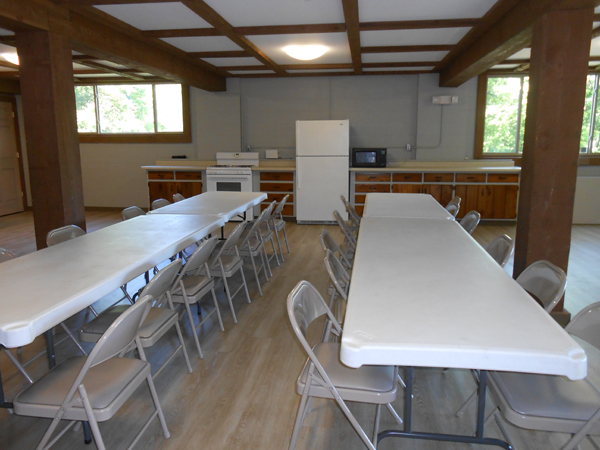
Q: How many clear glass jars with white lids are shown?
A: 0